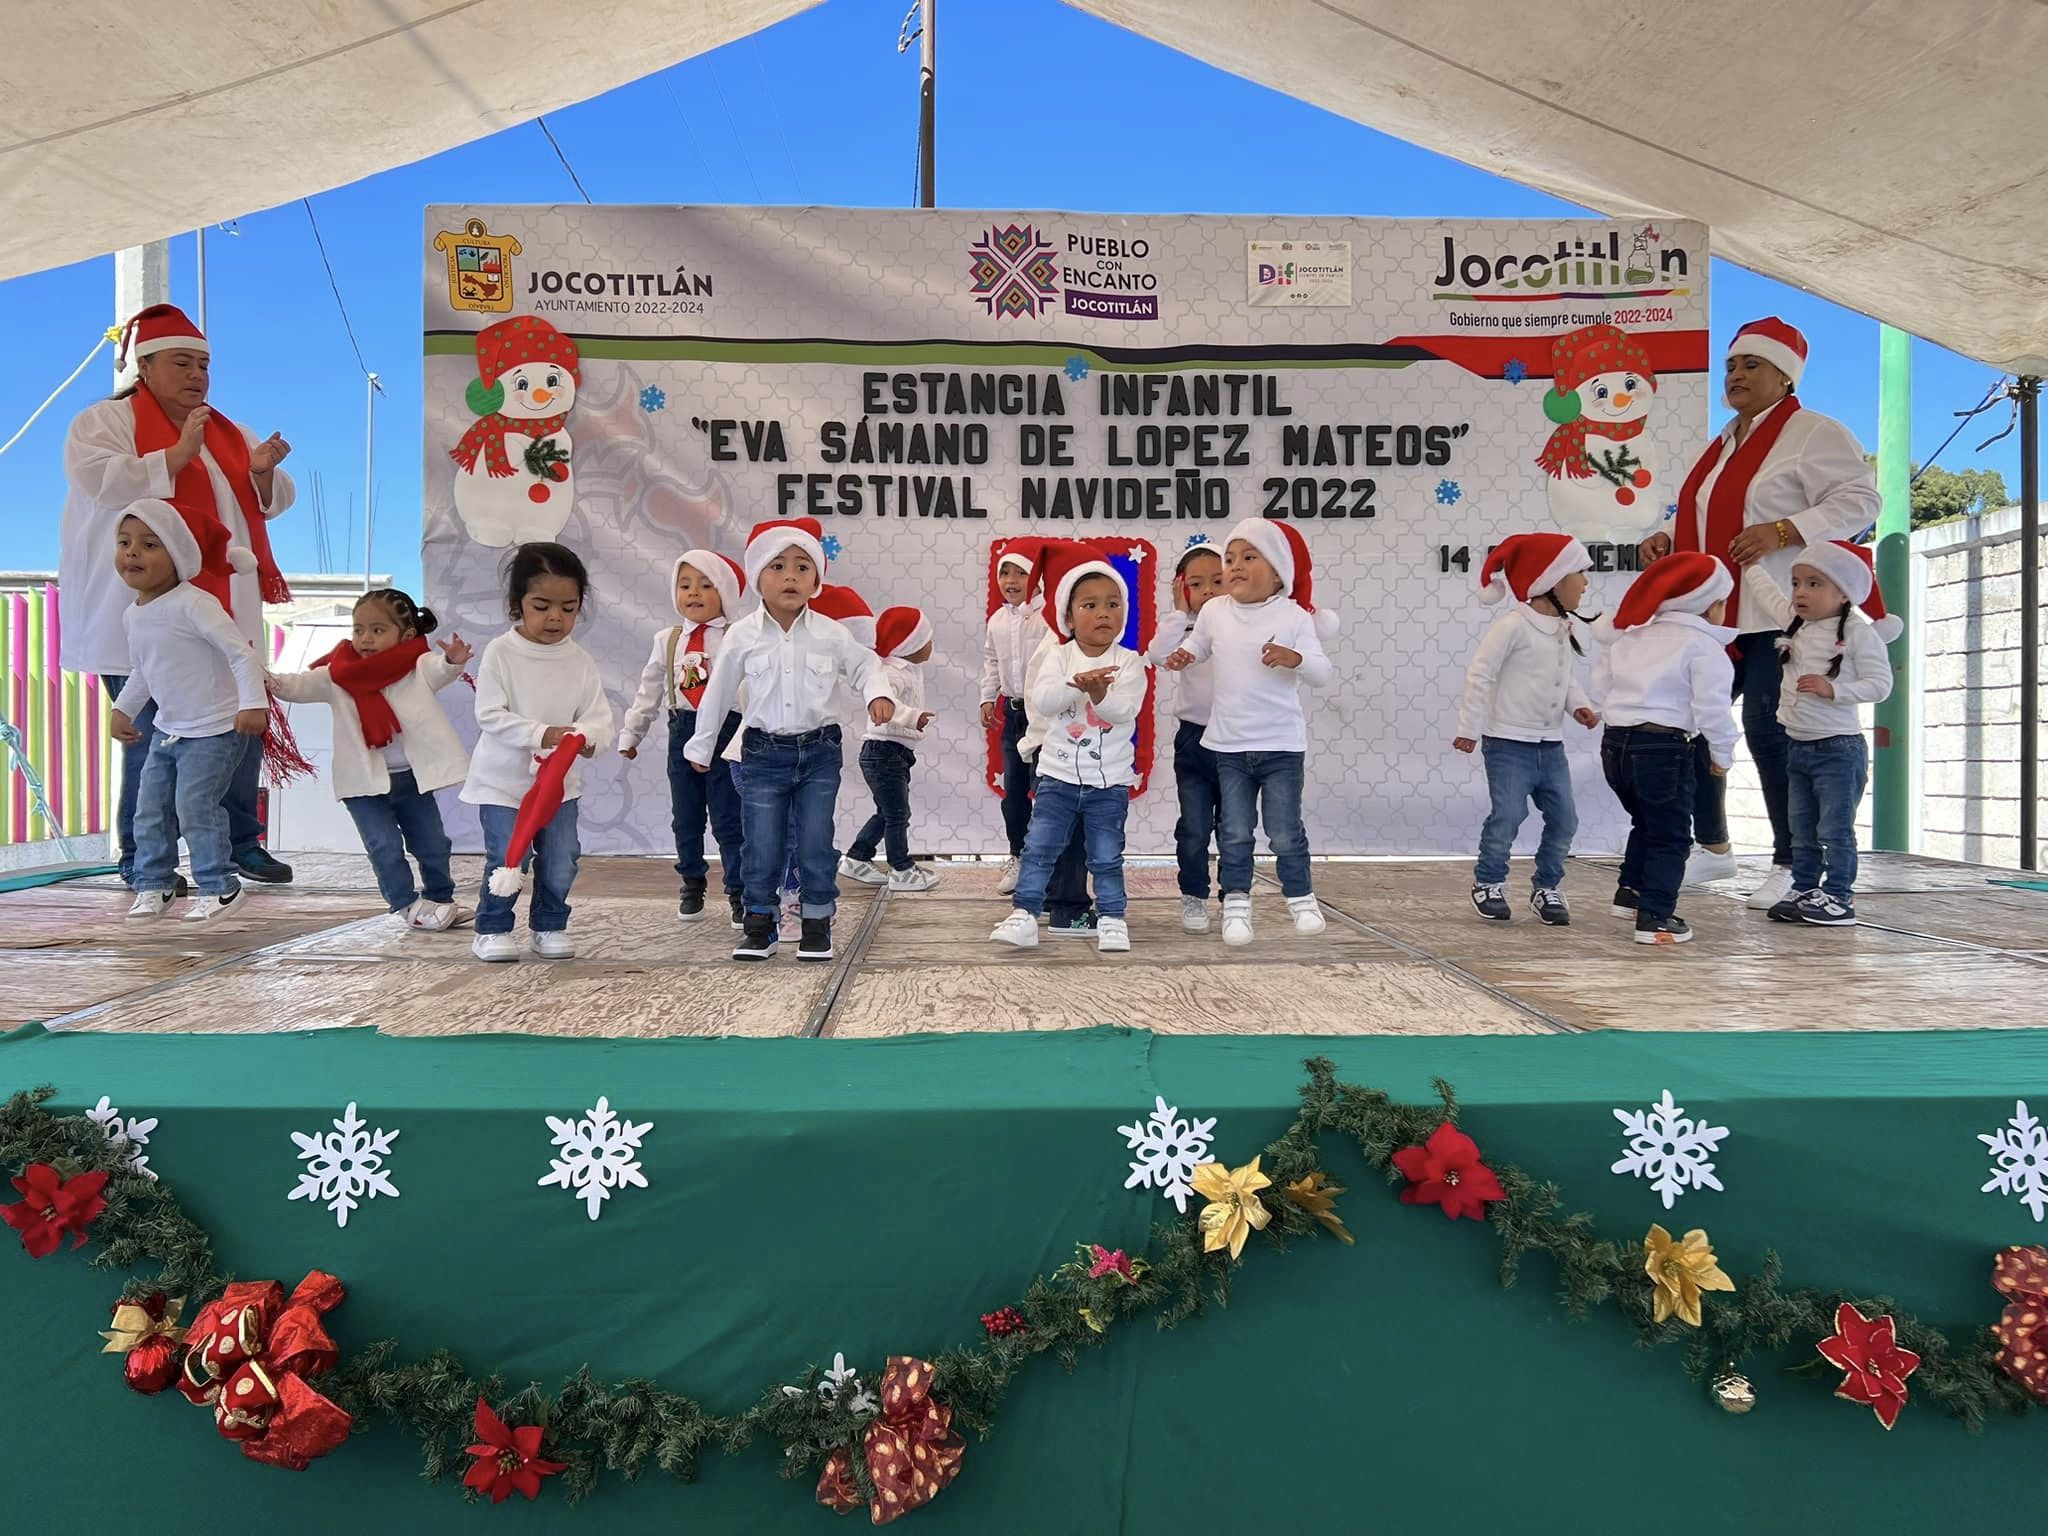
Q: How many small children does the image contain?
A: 15